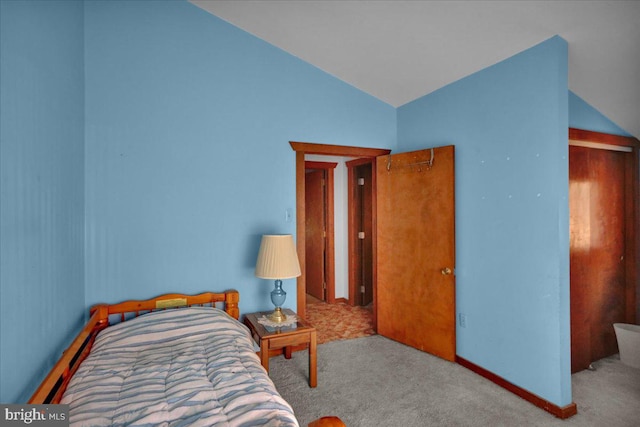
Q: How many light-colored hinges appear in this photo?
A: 3